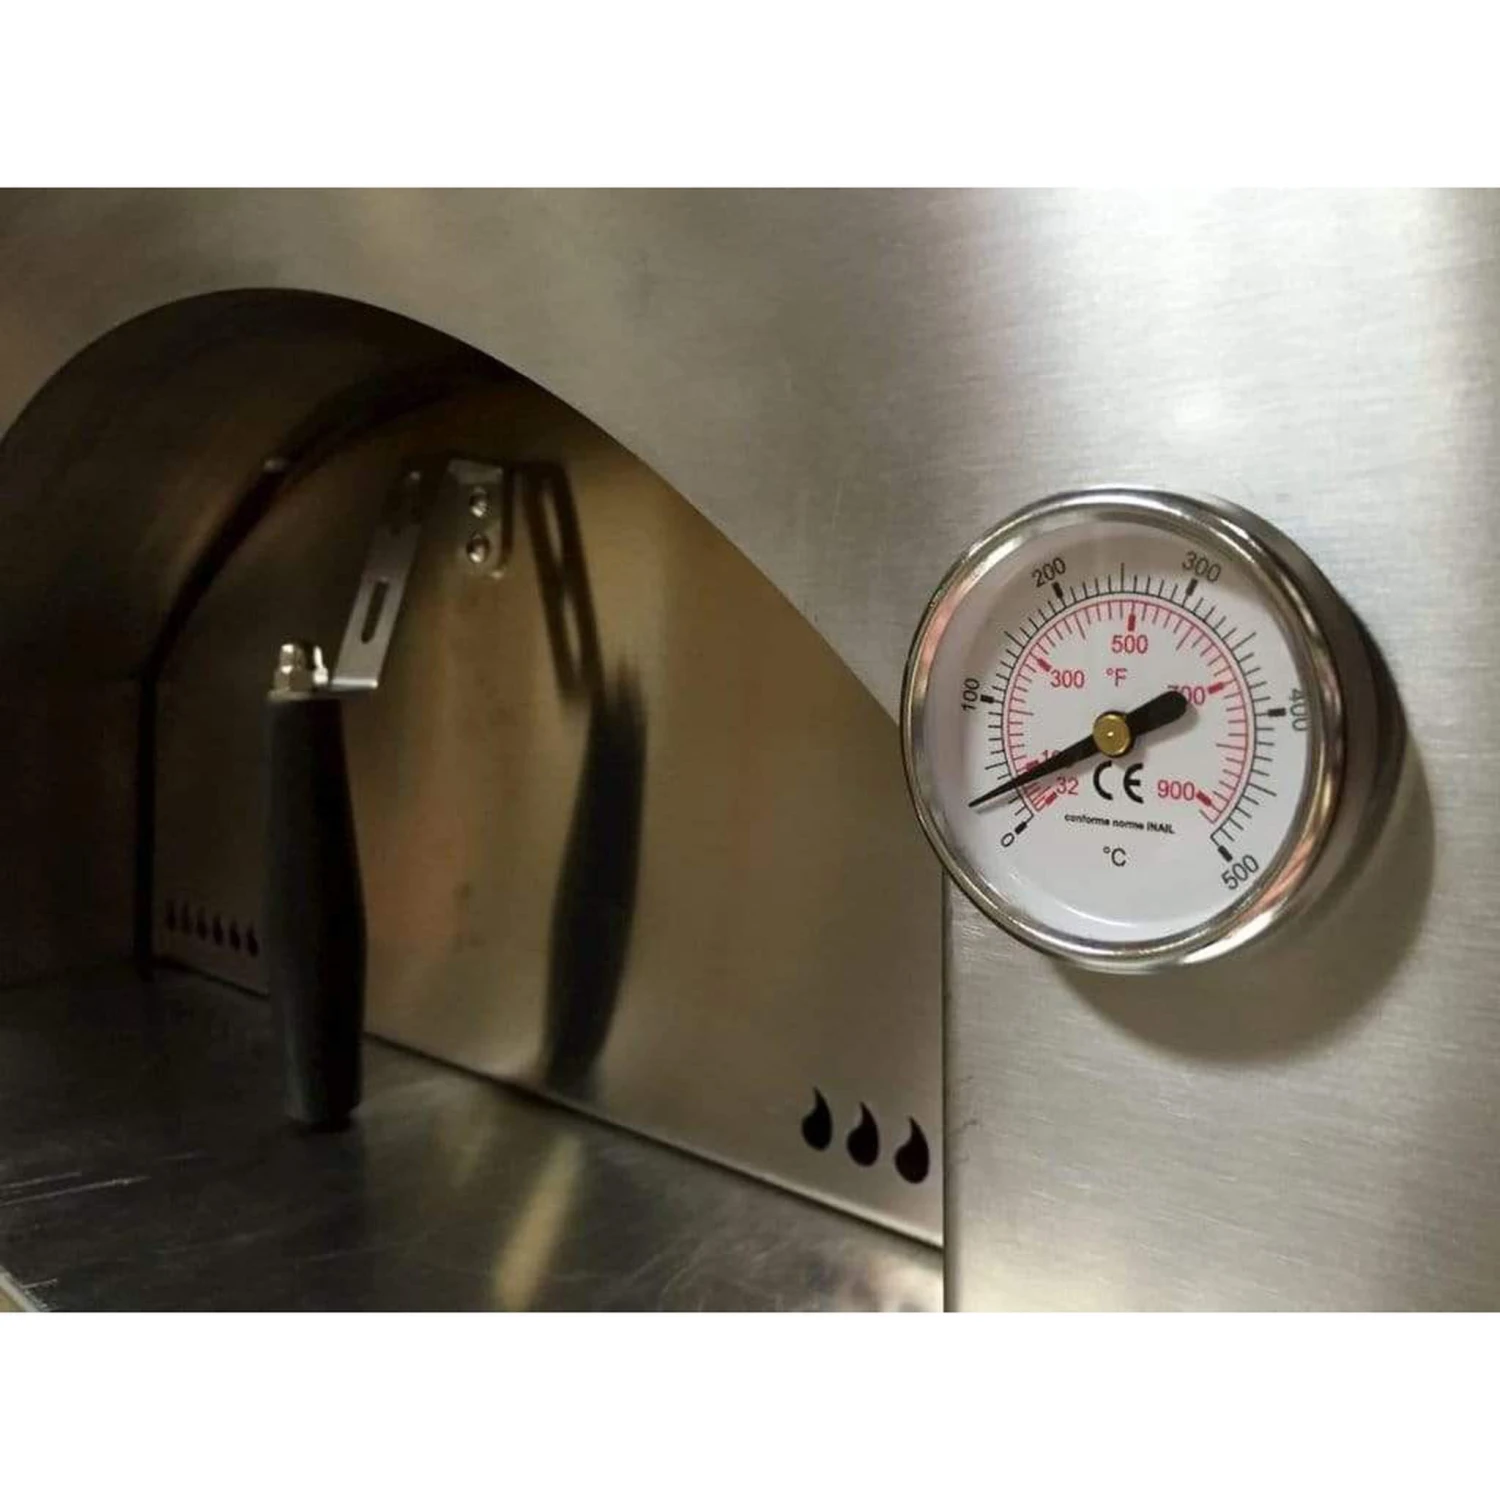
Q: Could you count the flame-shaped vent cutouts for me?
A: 9